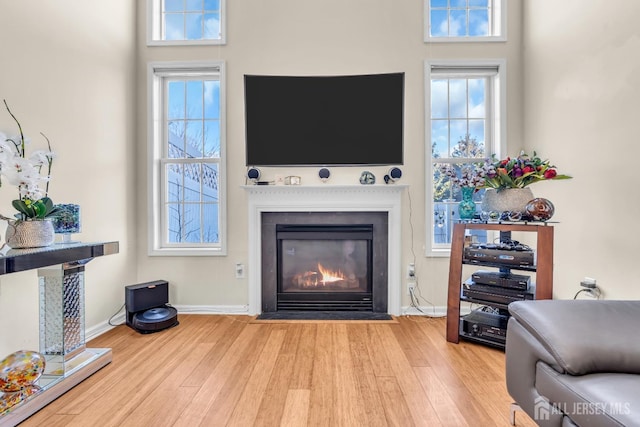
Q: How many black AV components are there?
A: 4